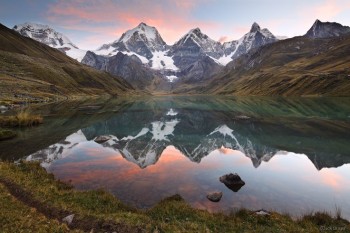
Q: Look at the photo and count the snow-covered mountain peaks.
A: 4